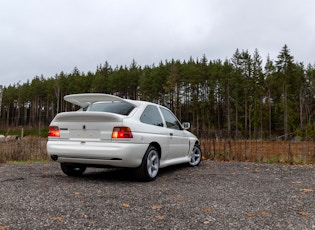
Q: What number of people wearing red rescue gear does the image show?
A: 0